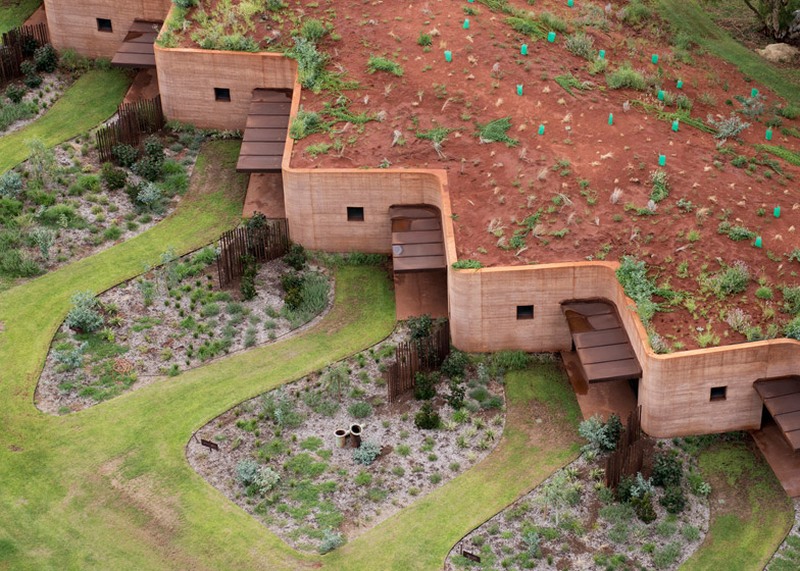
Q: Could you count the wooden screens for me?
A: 5